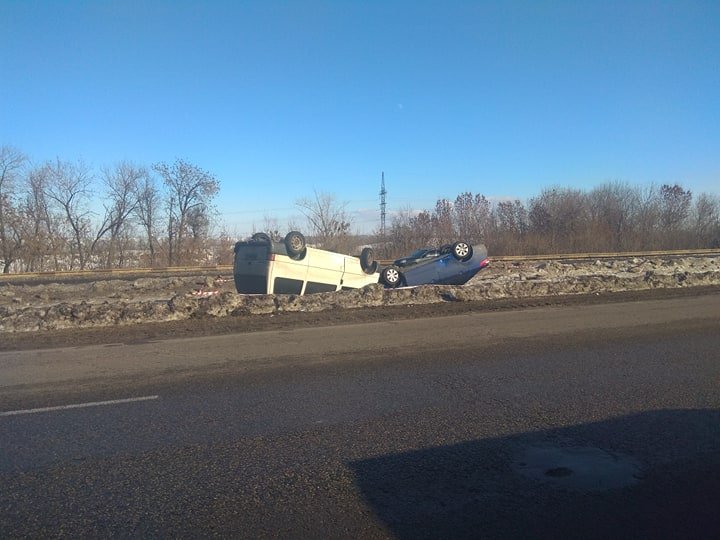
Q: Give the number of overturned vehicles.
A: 2